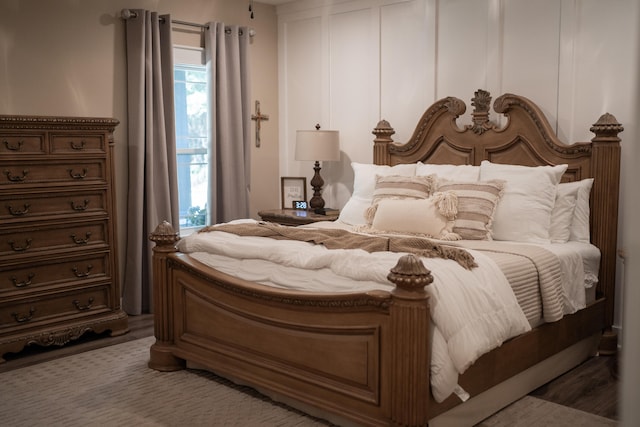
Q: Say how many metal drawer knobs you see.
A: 12